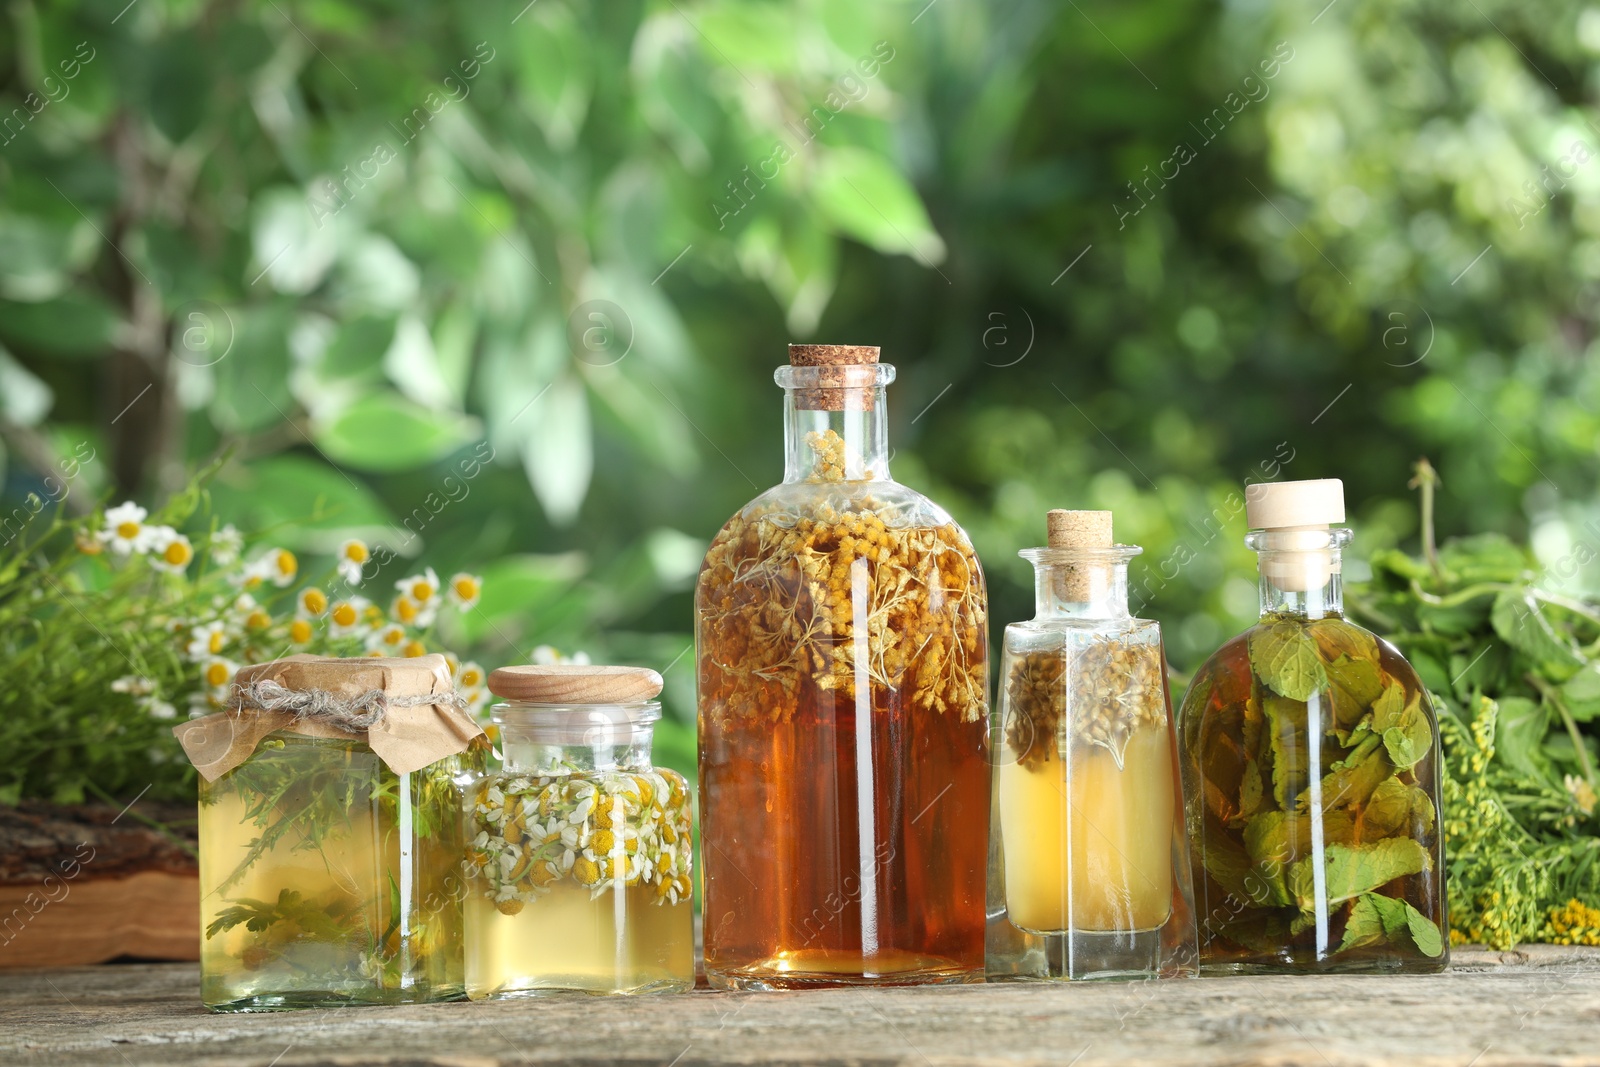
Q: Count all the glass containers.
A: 5